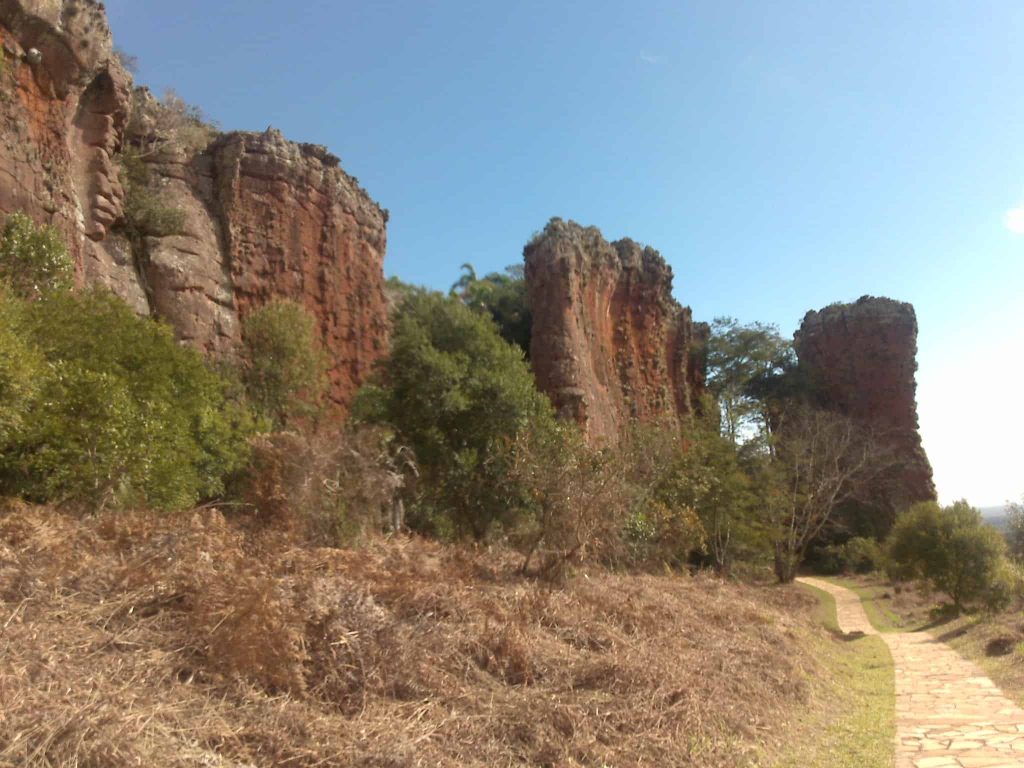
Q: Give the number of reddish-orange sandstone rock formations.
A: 3